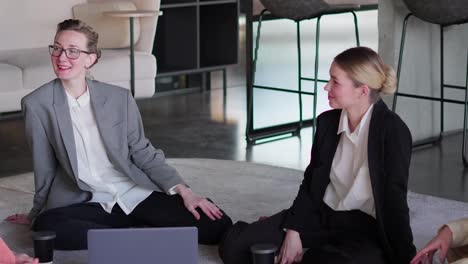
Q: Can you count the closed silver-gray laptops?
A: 0